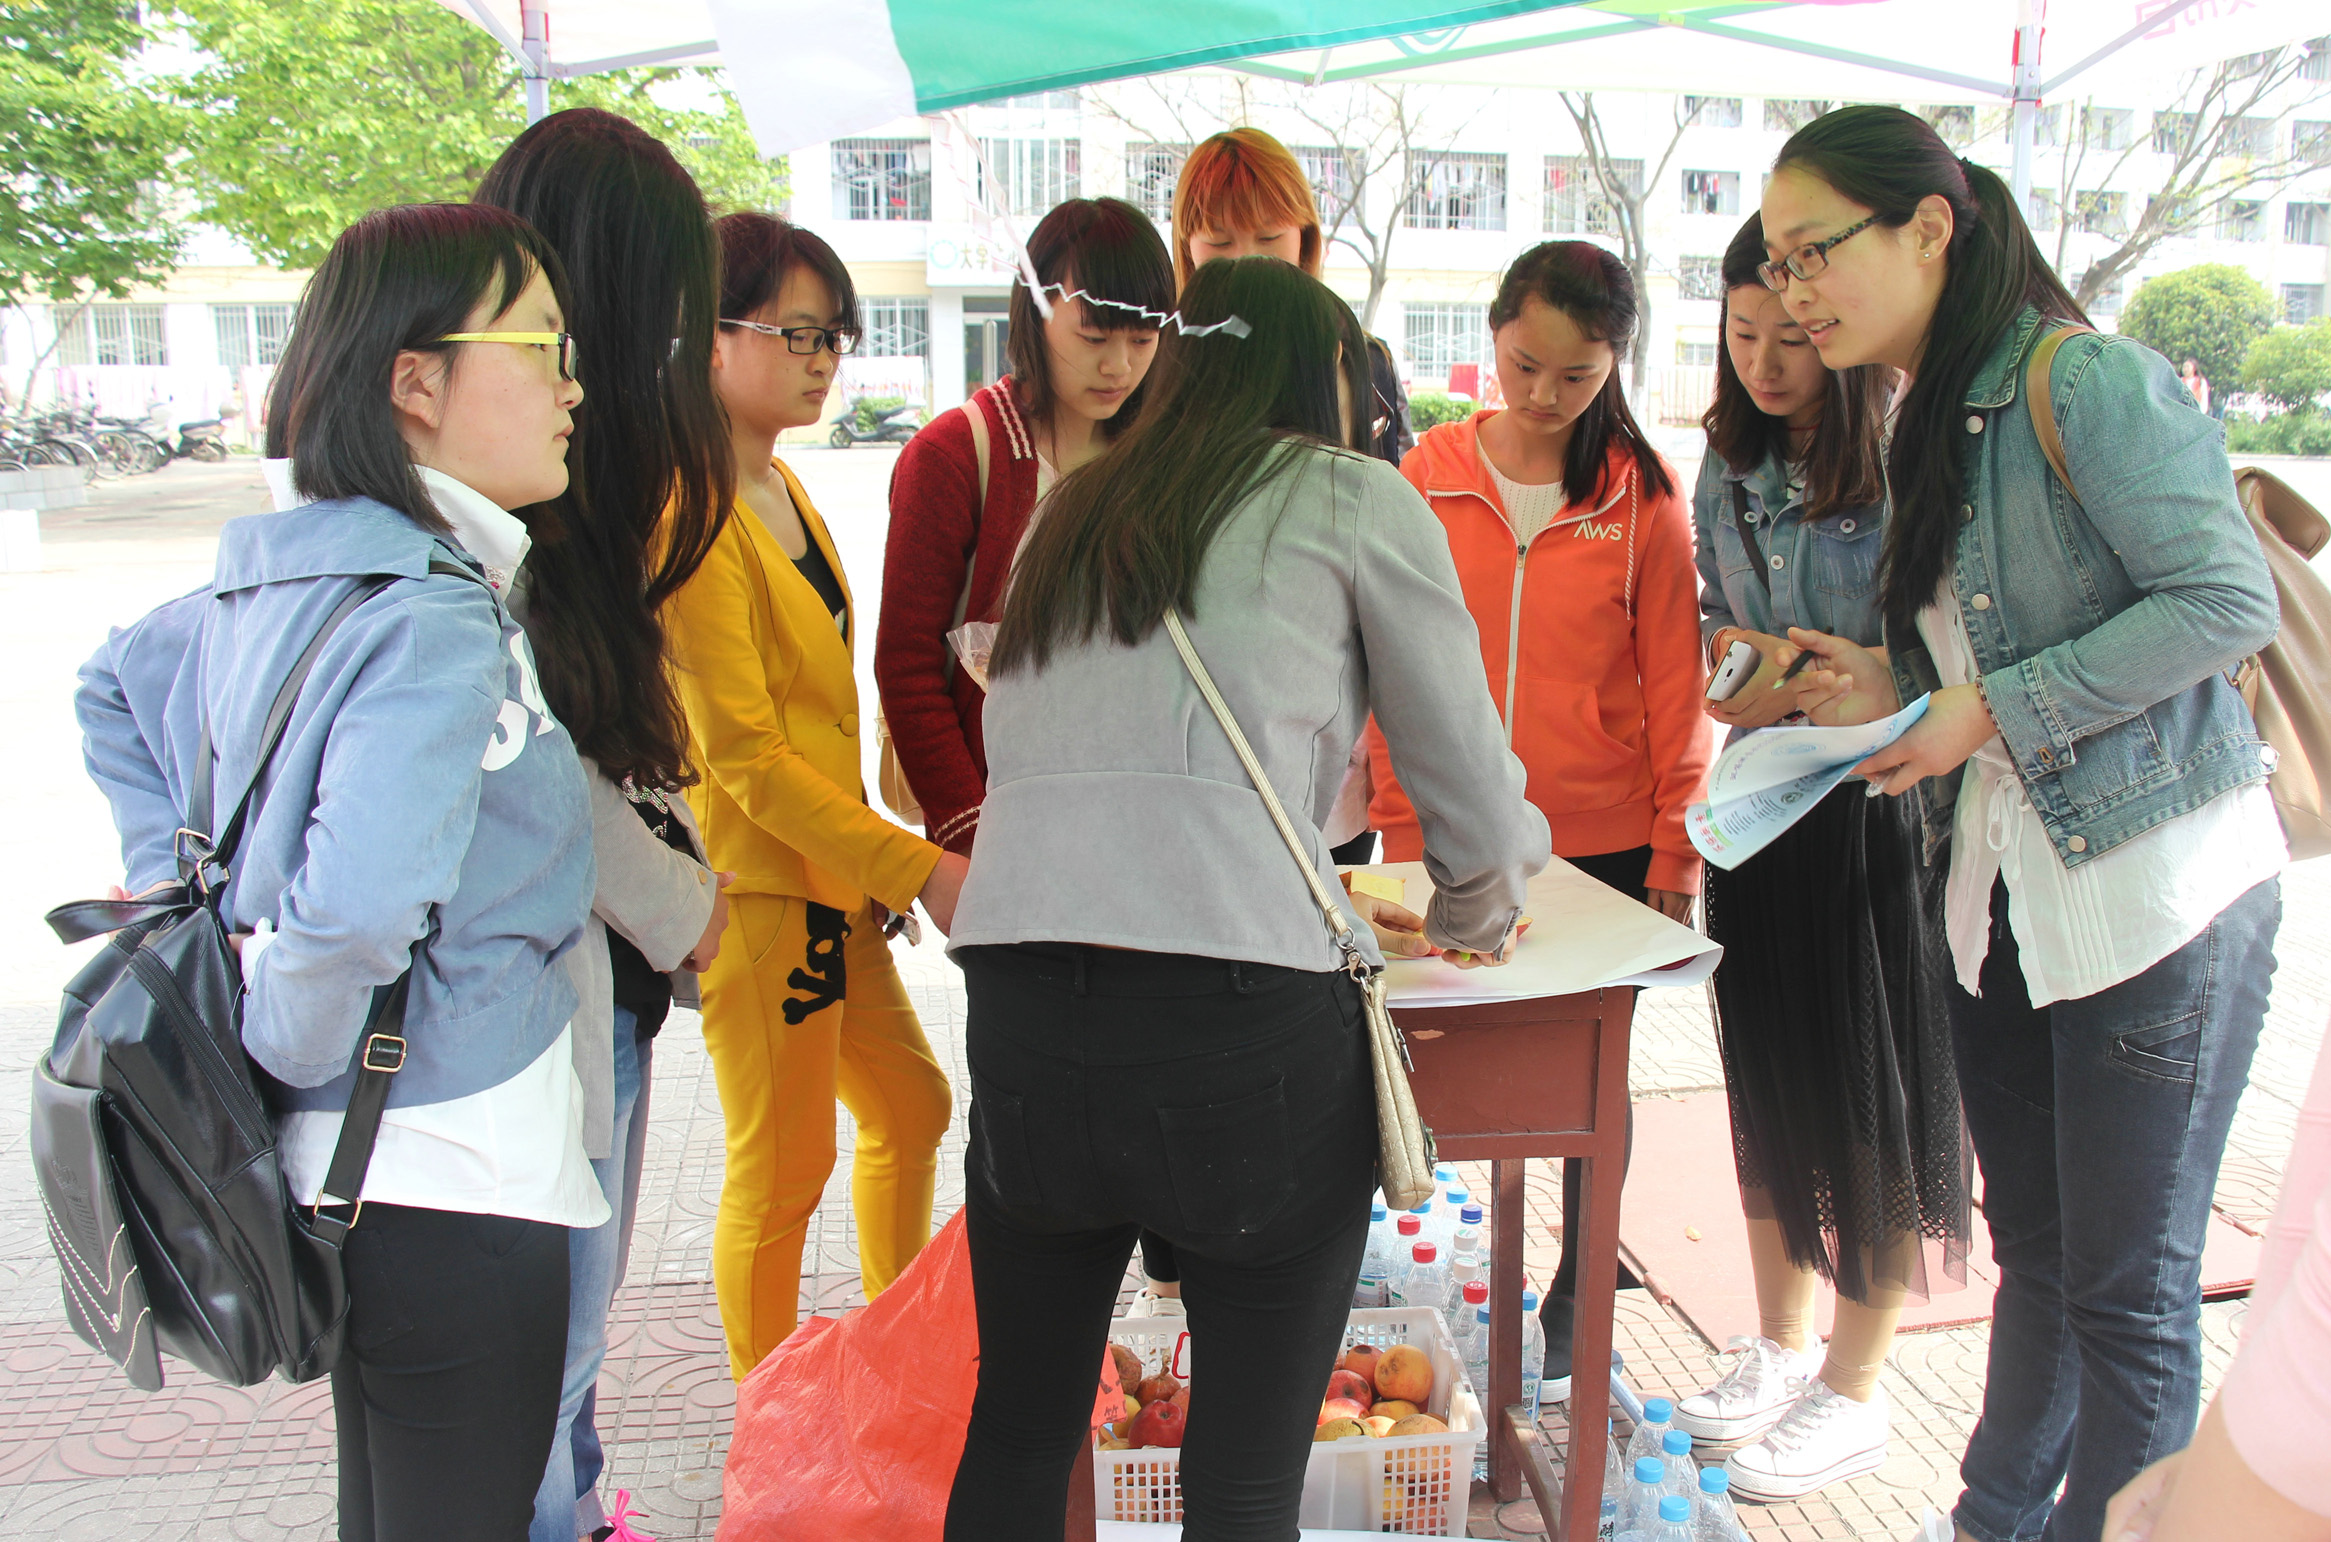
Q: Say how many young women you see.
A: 9